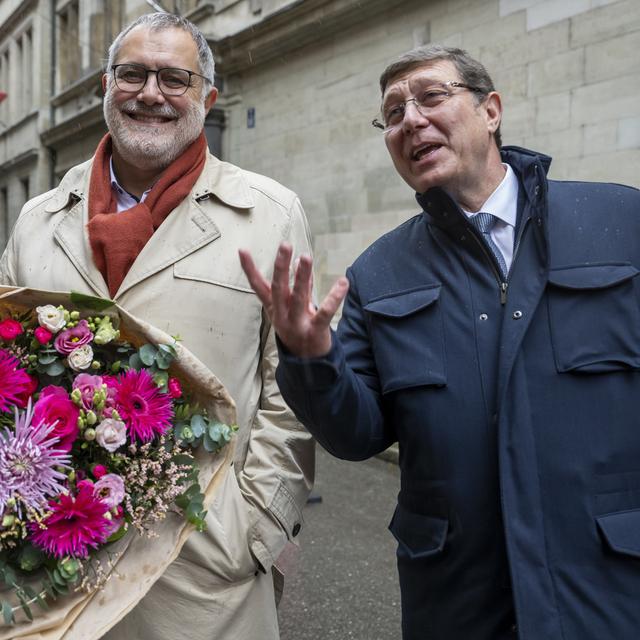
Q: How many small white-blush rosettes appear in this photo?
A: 3